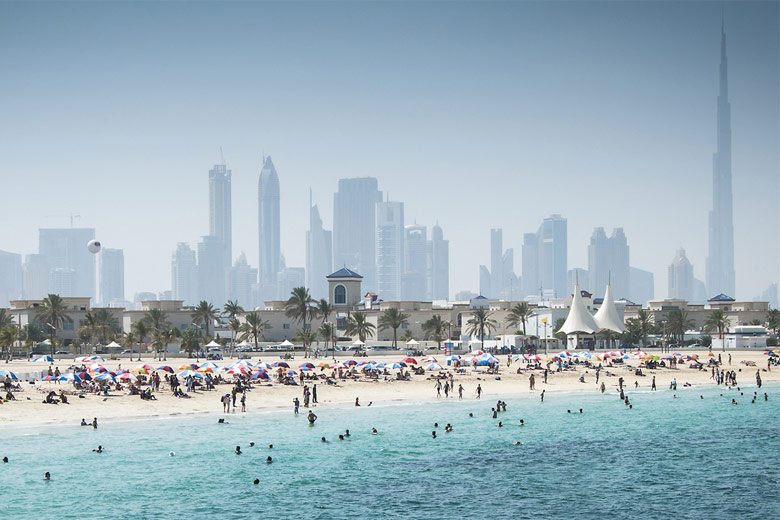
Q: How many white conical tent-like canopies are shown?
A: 2